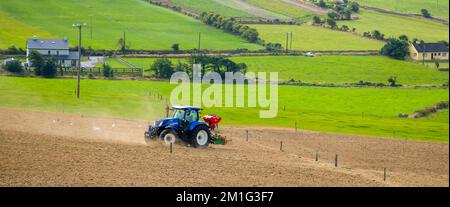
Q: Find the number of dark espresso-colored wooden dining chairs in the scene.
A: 0